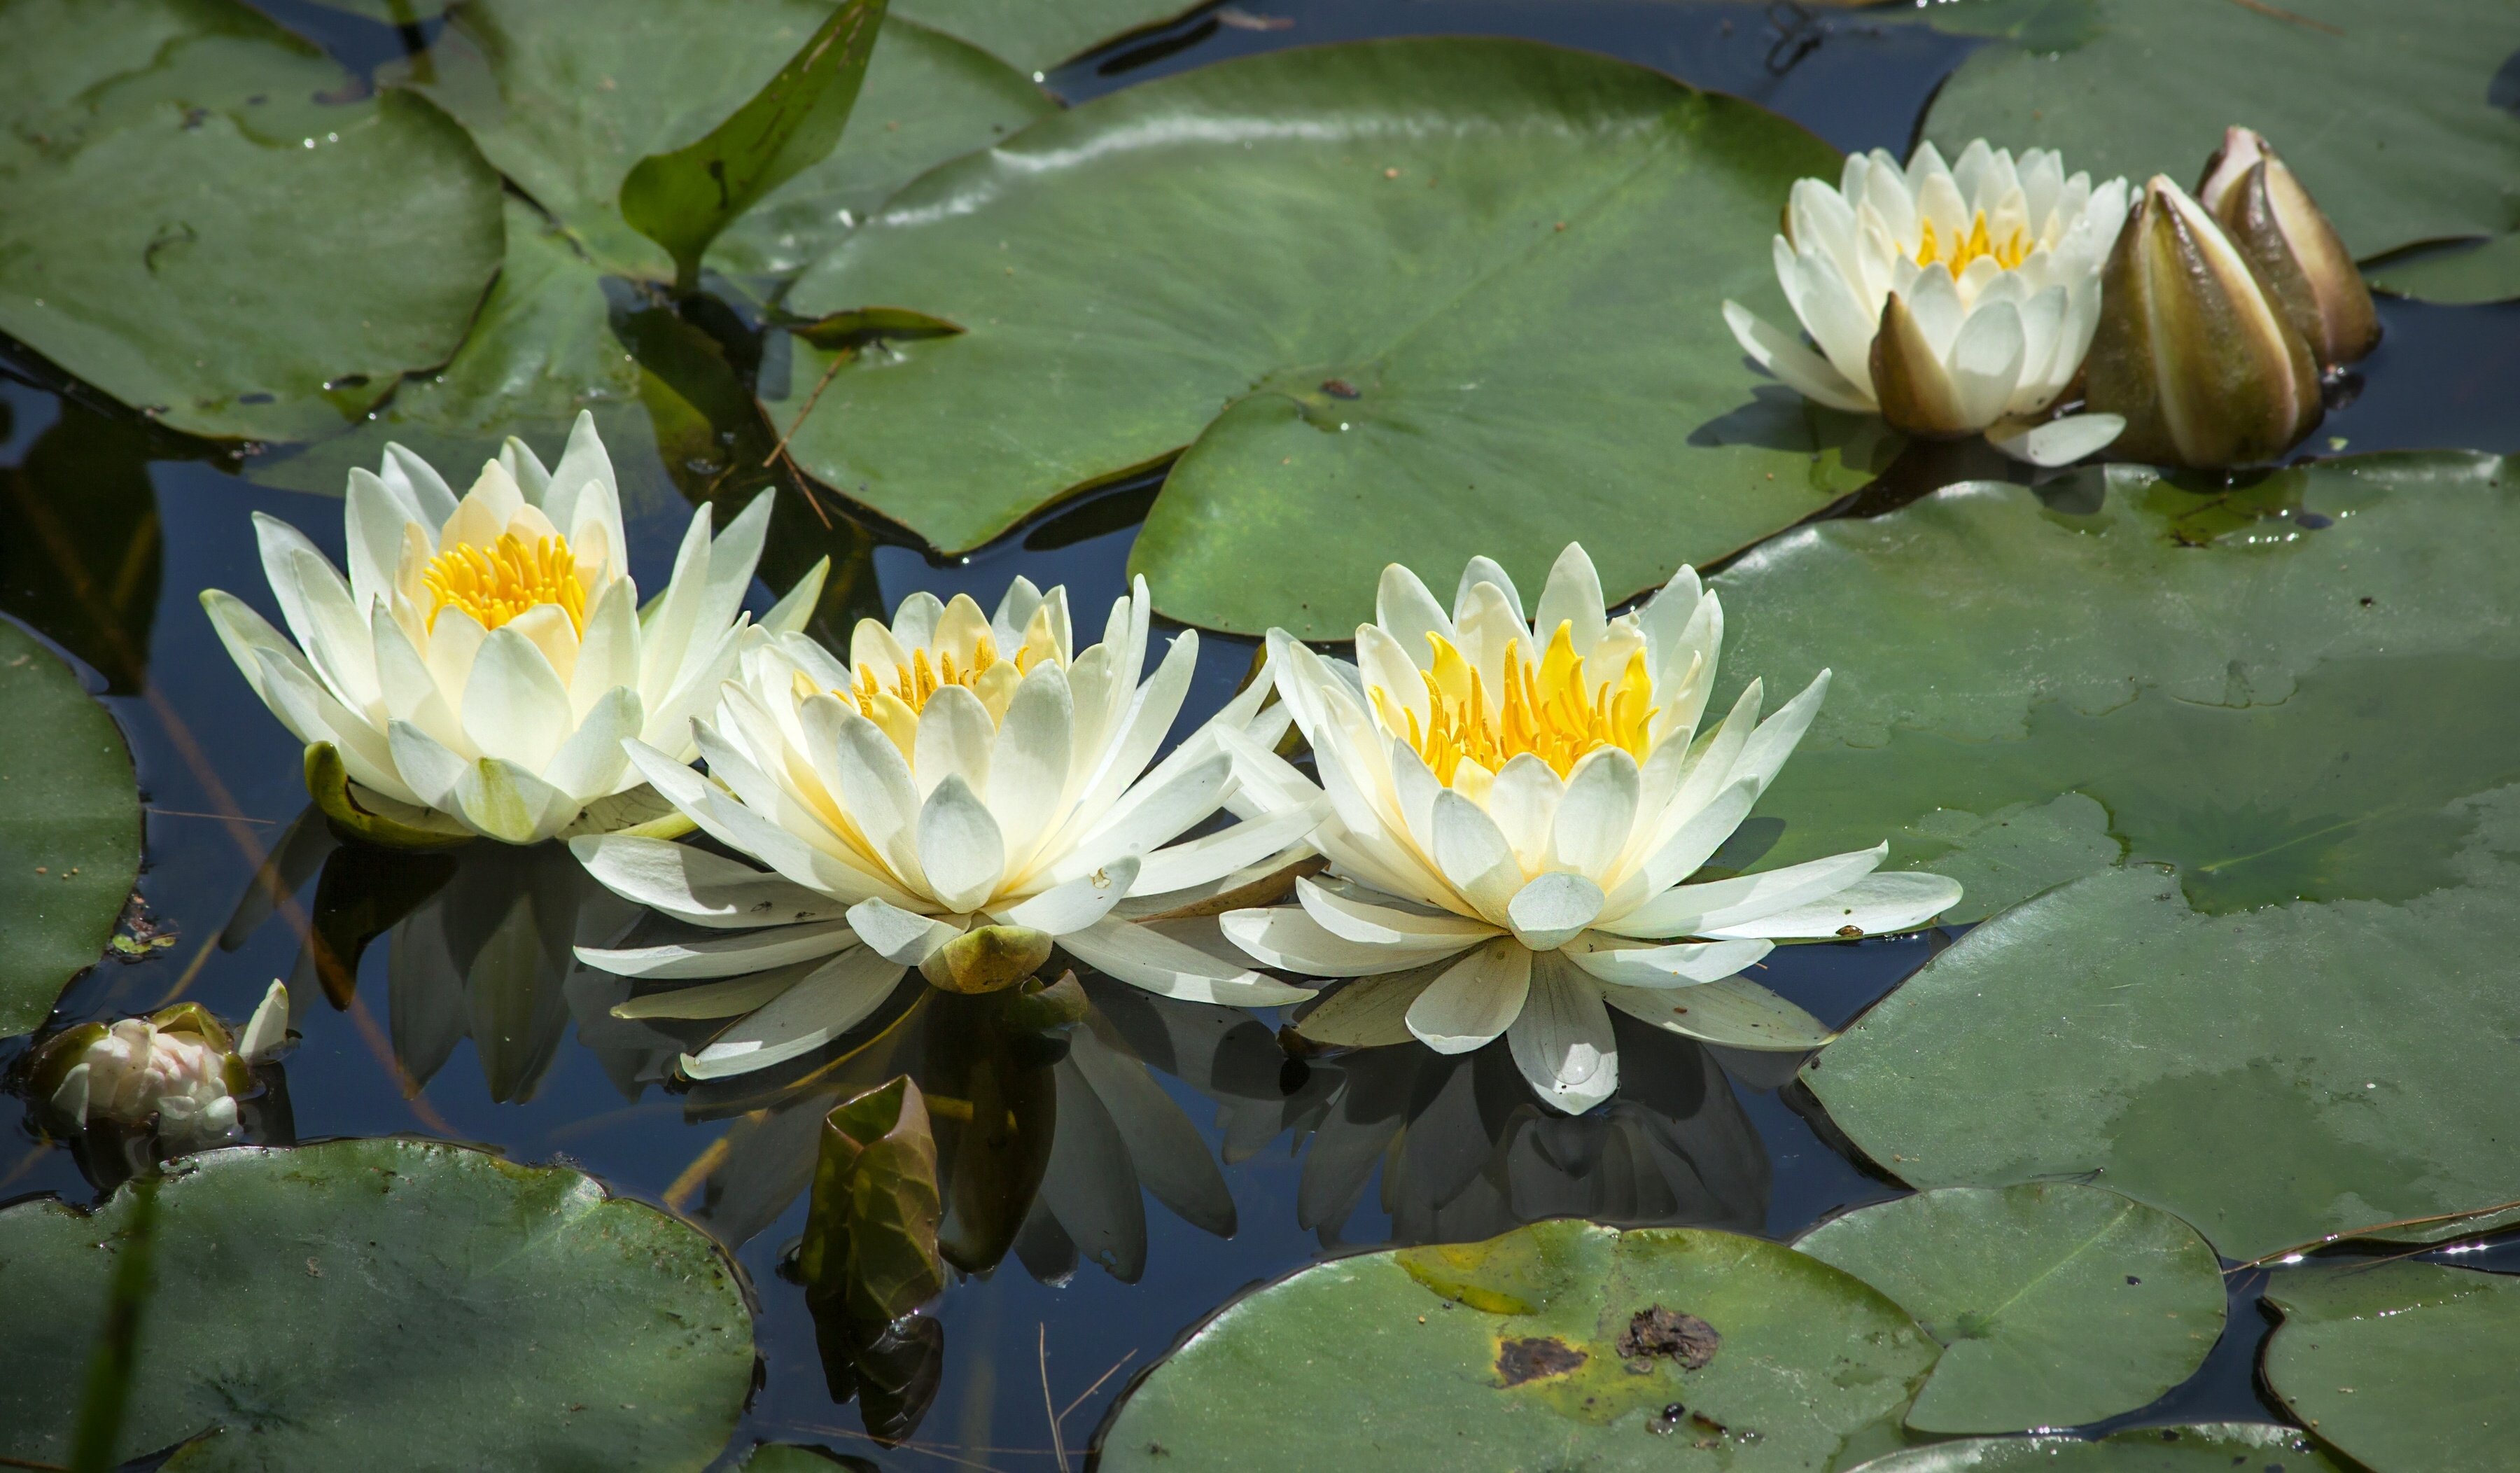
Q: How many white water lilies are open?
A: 4